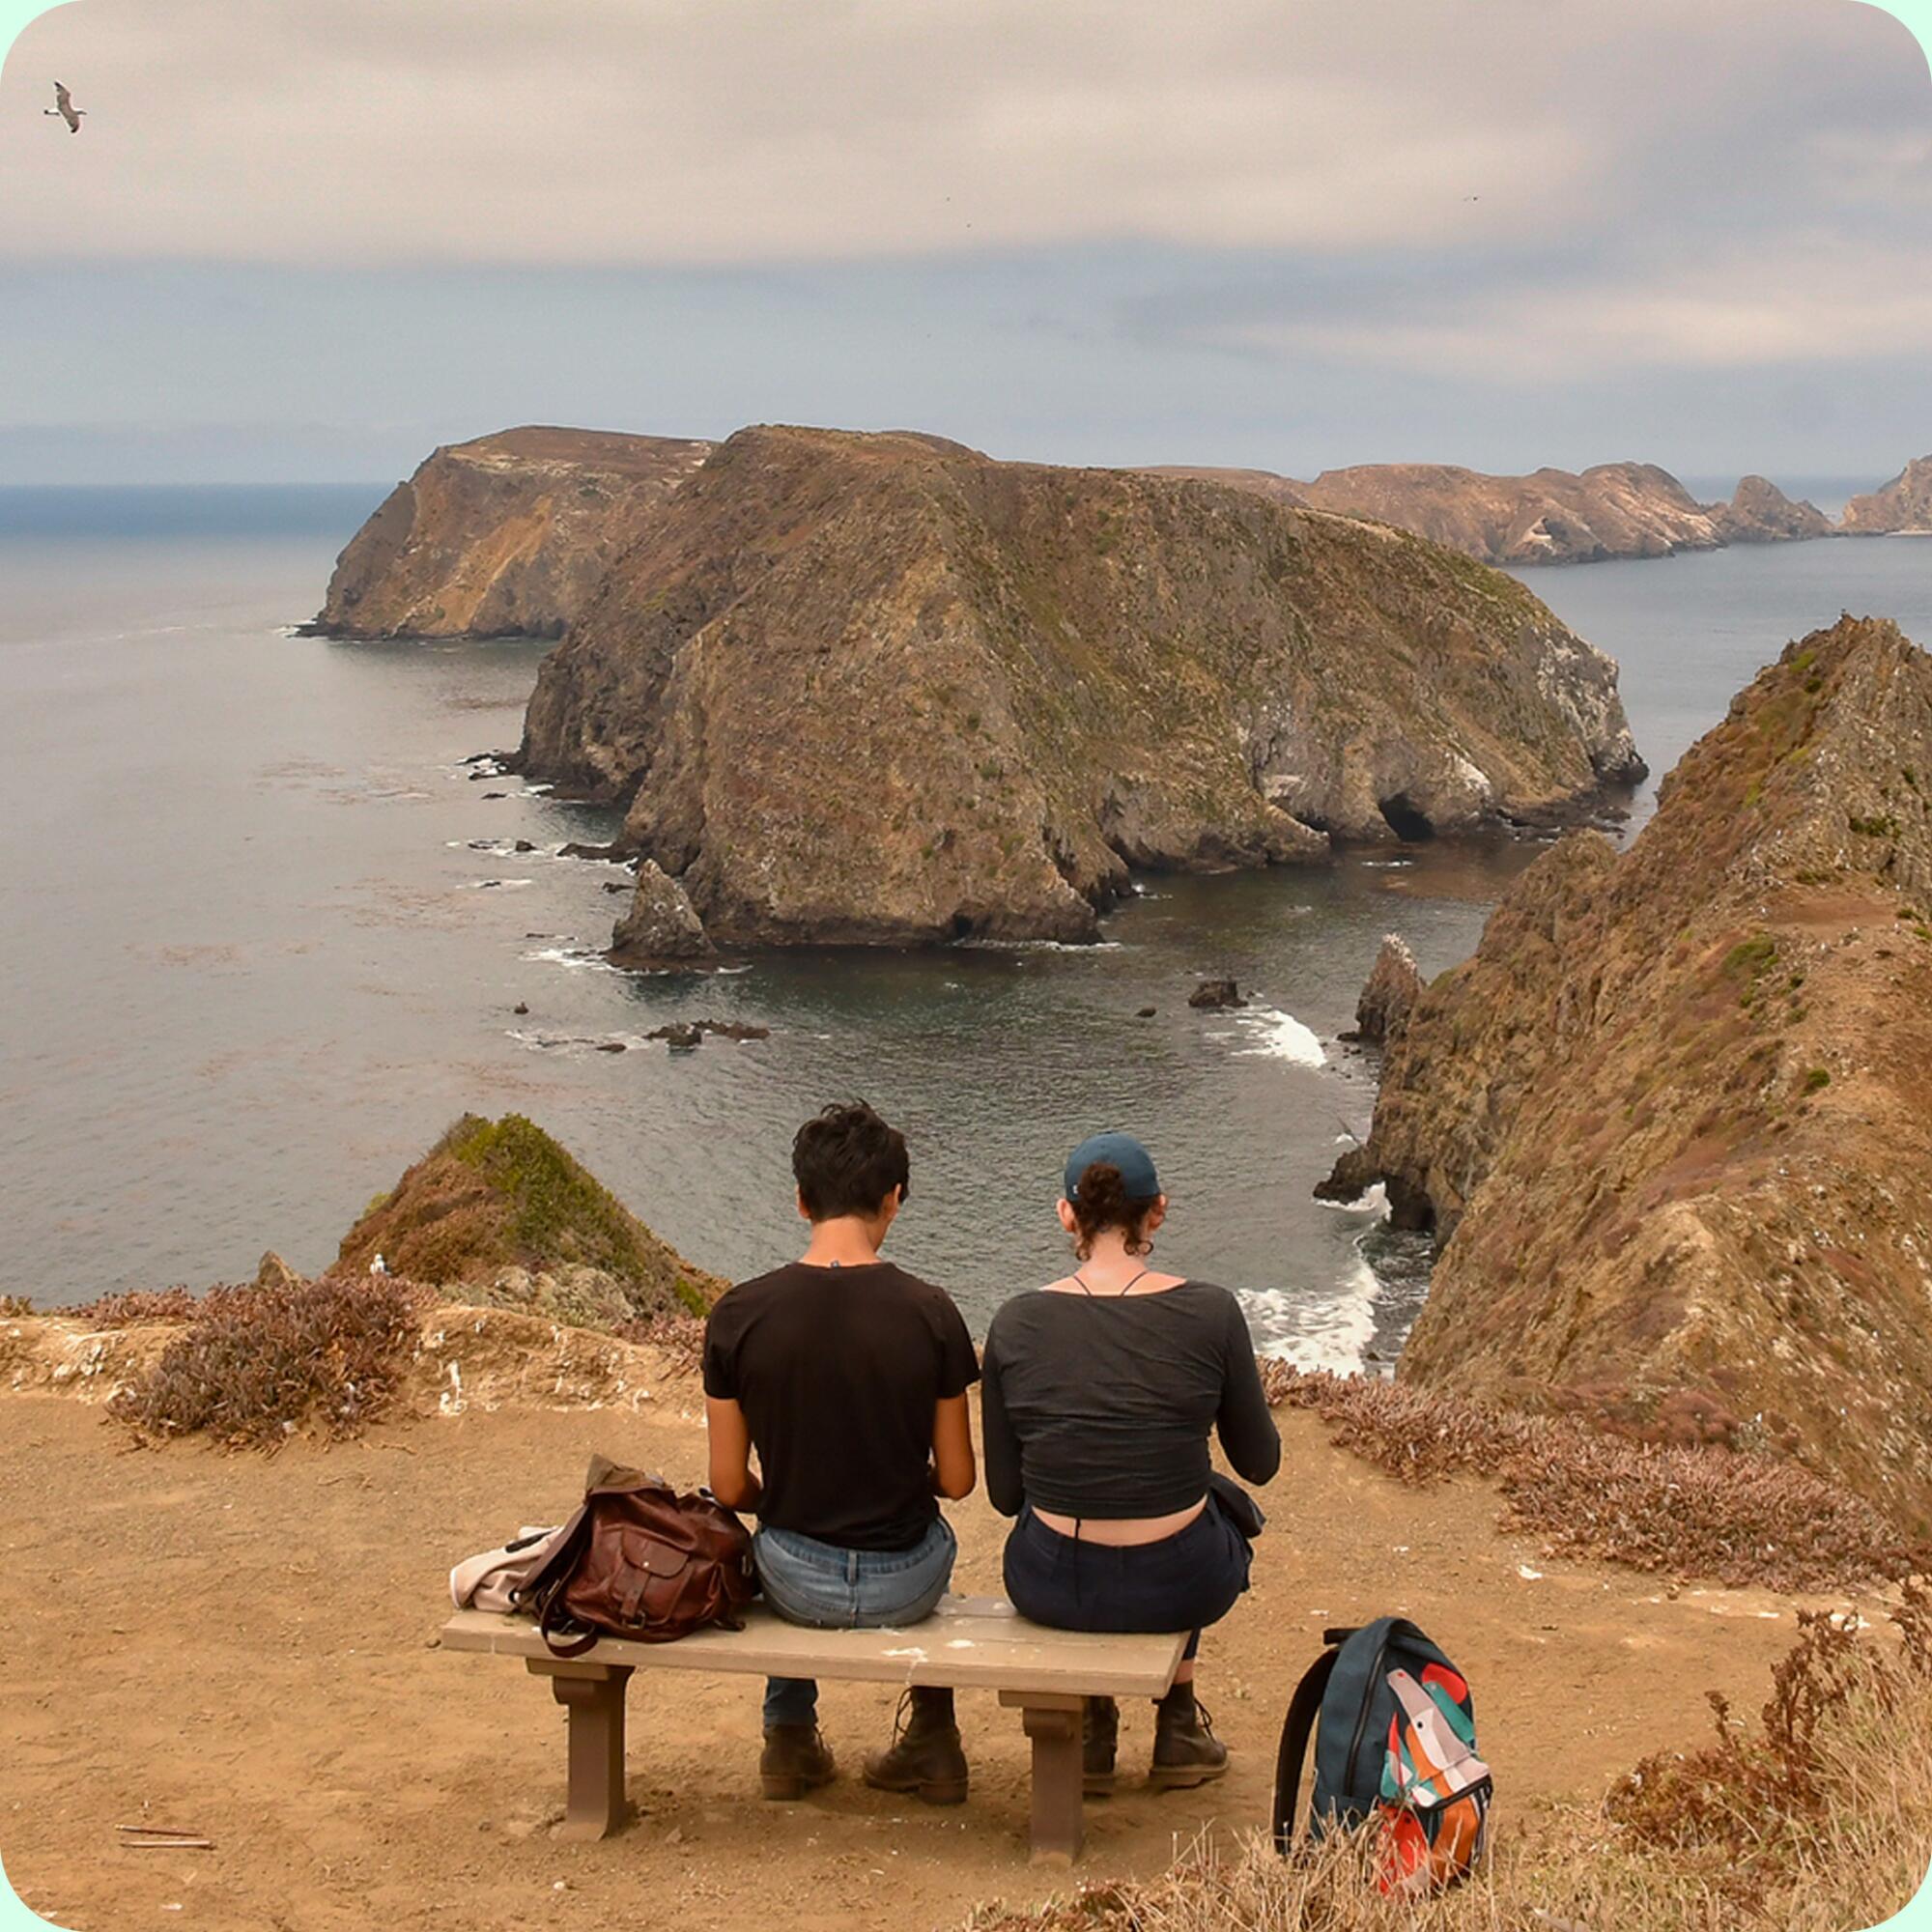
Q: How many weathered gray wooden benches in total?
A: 1